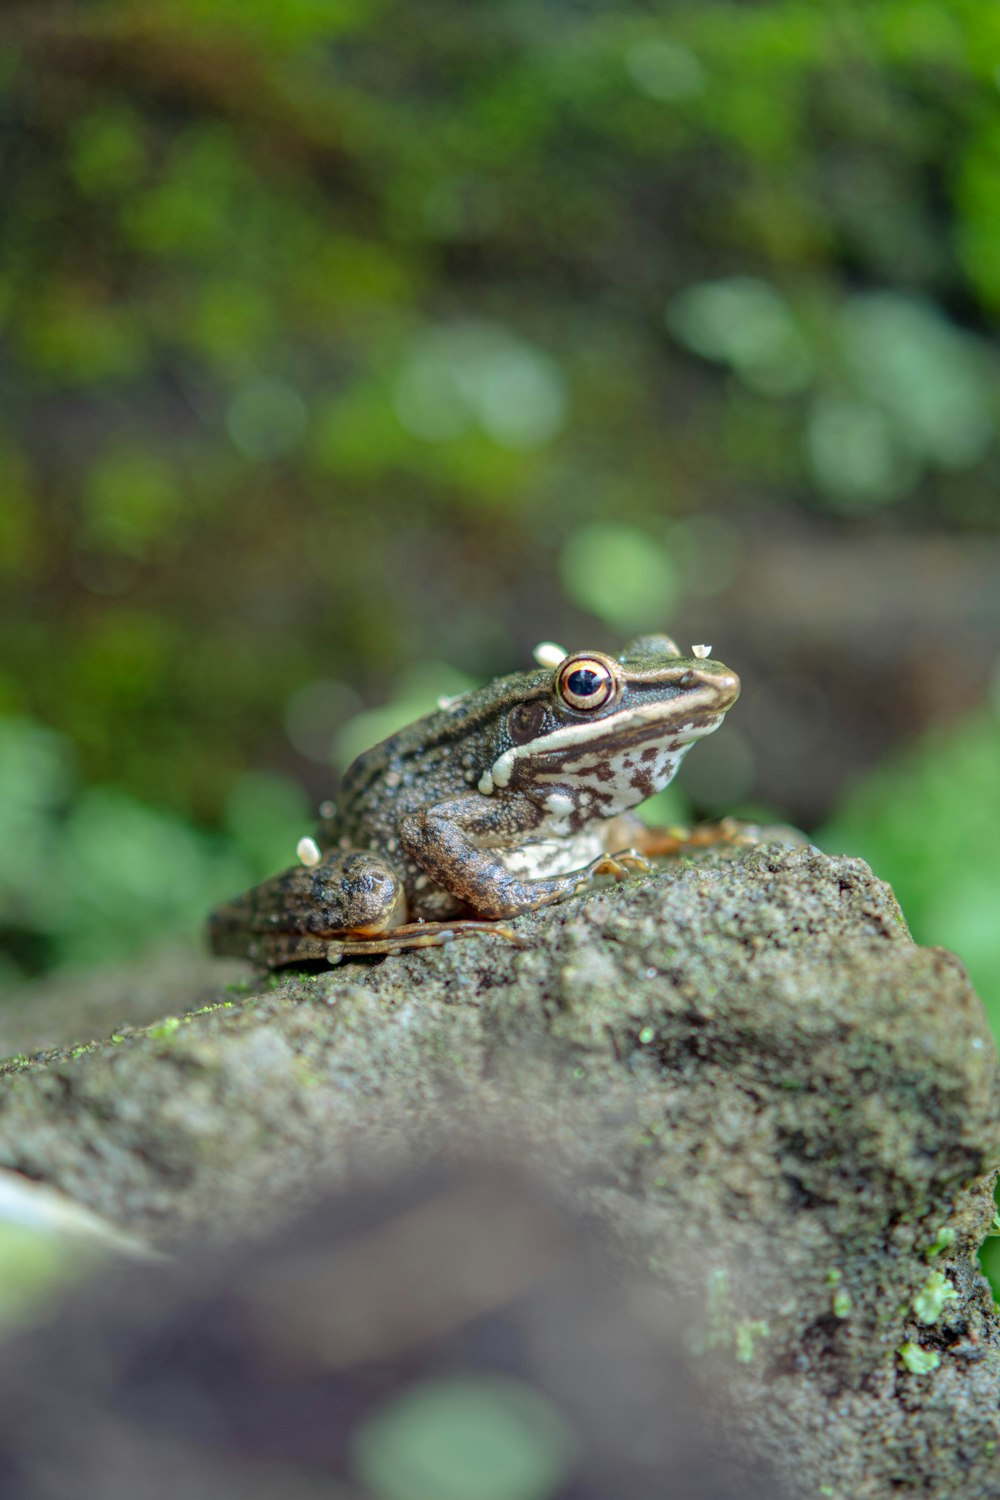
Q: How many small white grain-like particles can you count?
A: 3